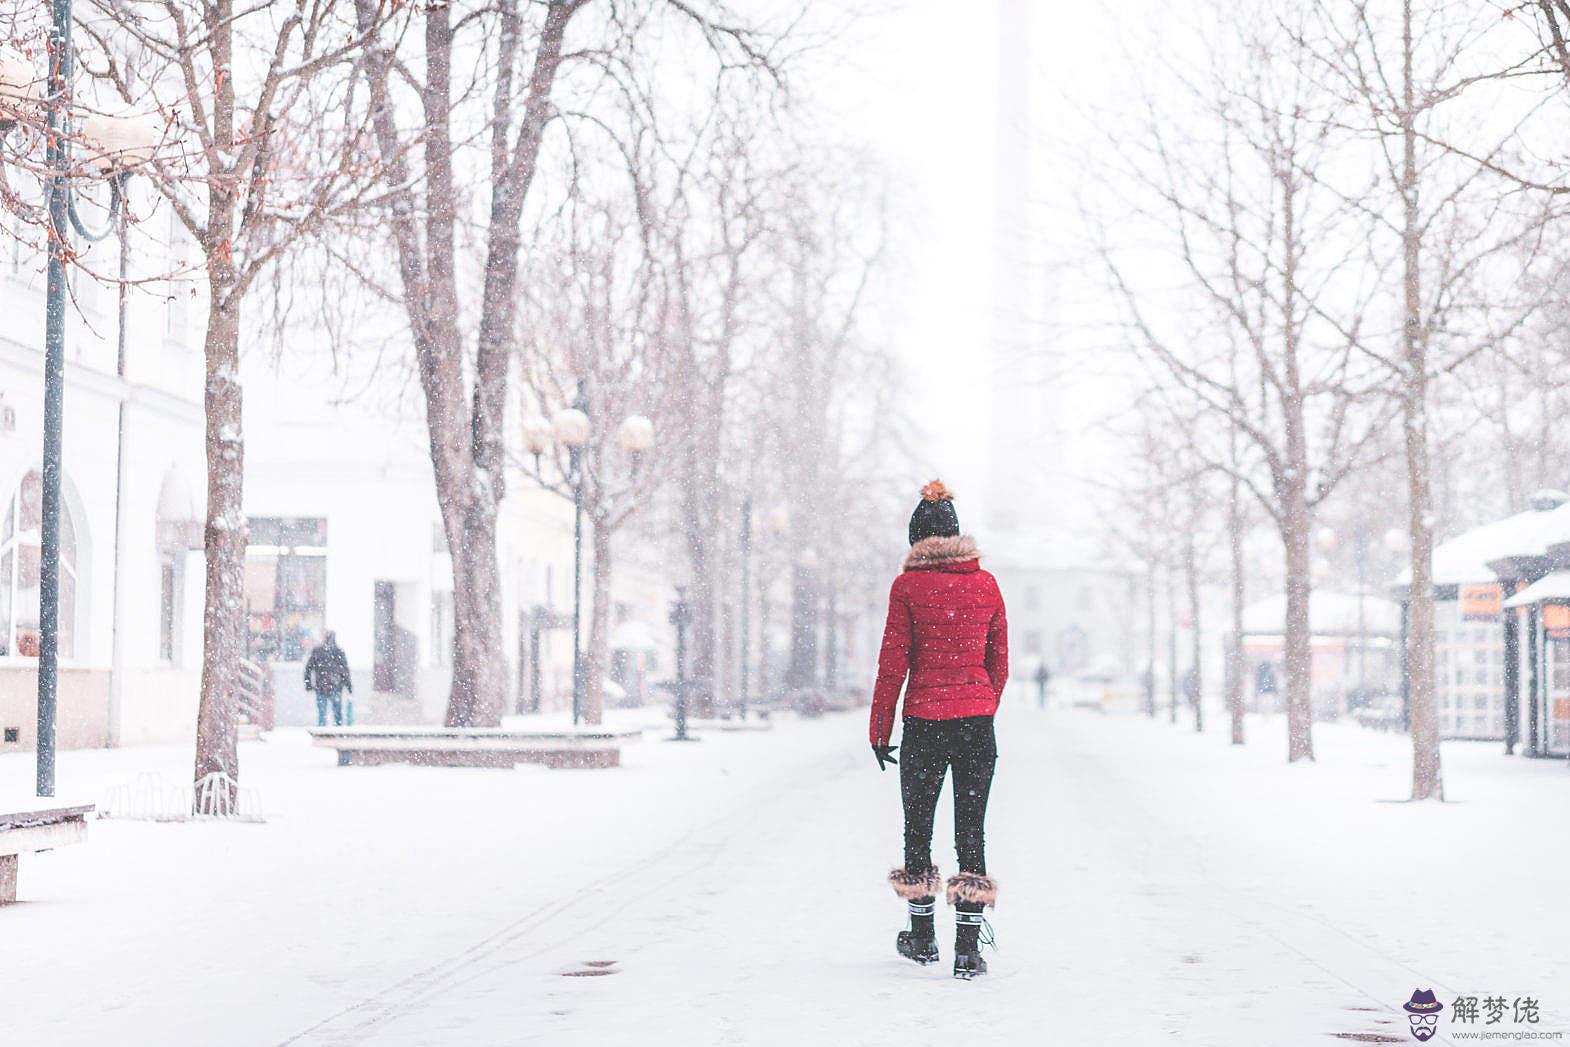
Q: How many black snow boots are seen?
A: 2